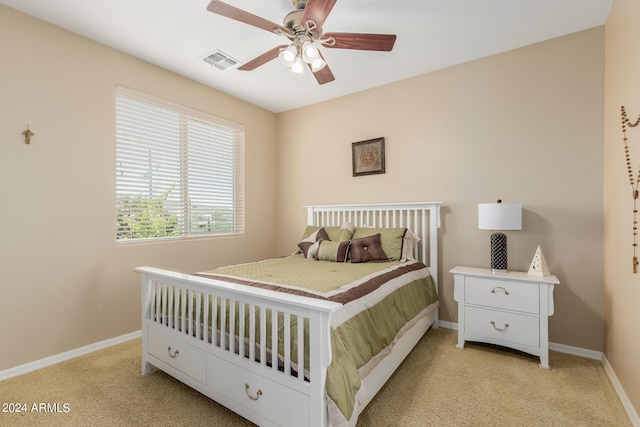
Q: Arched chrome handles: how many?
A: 4